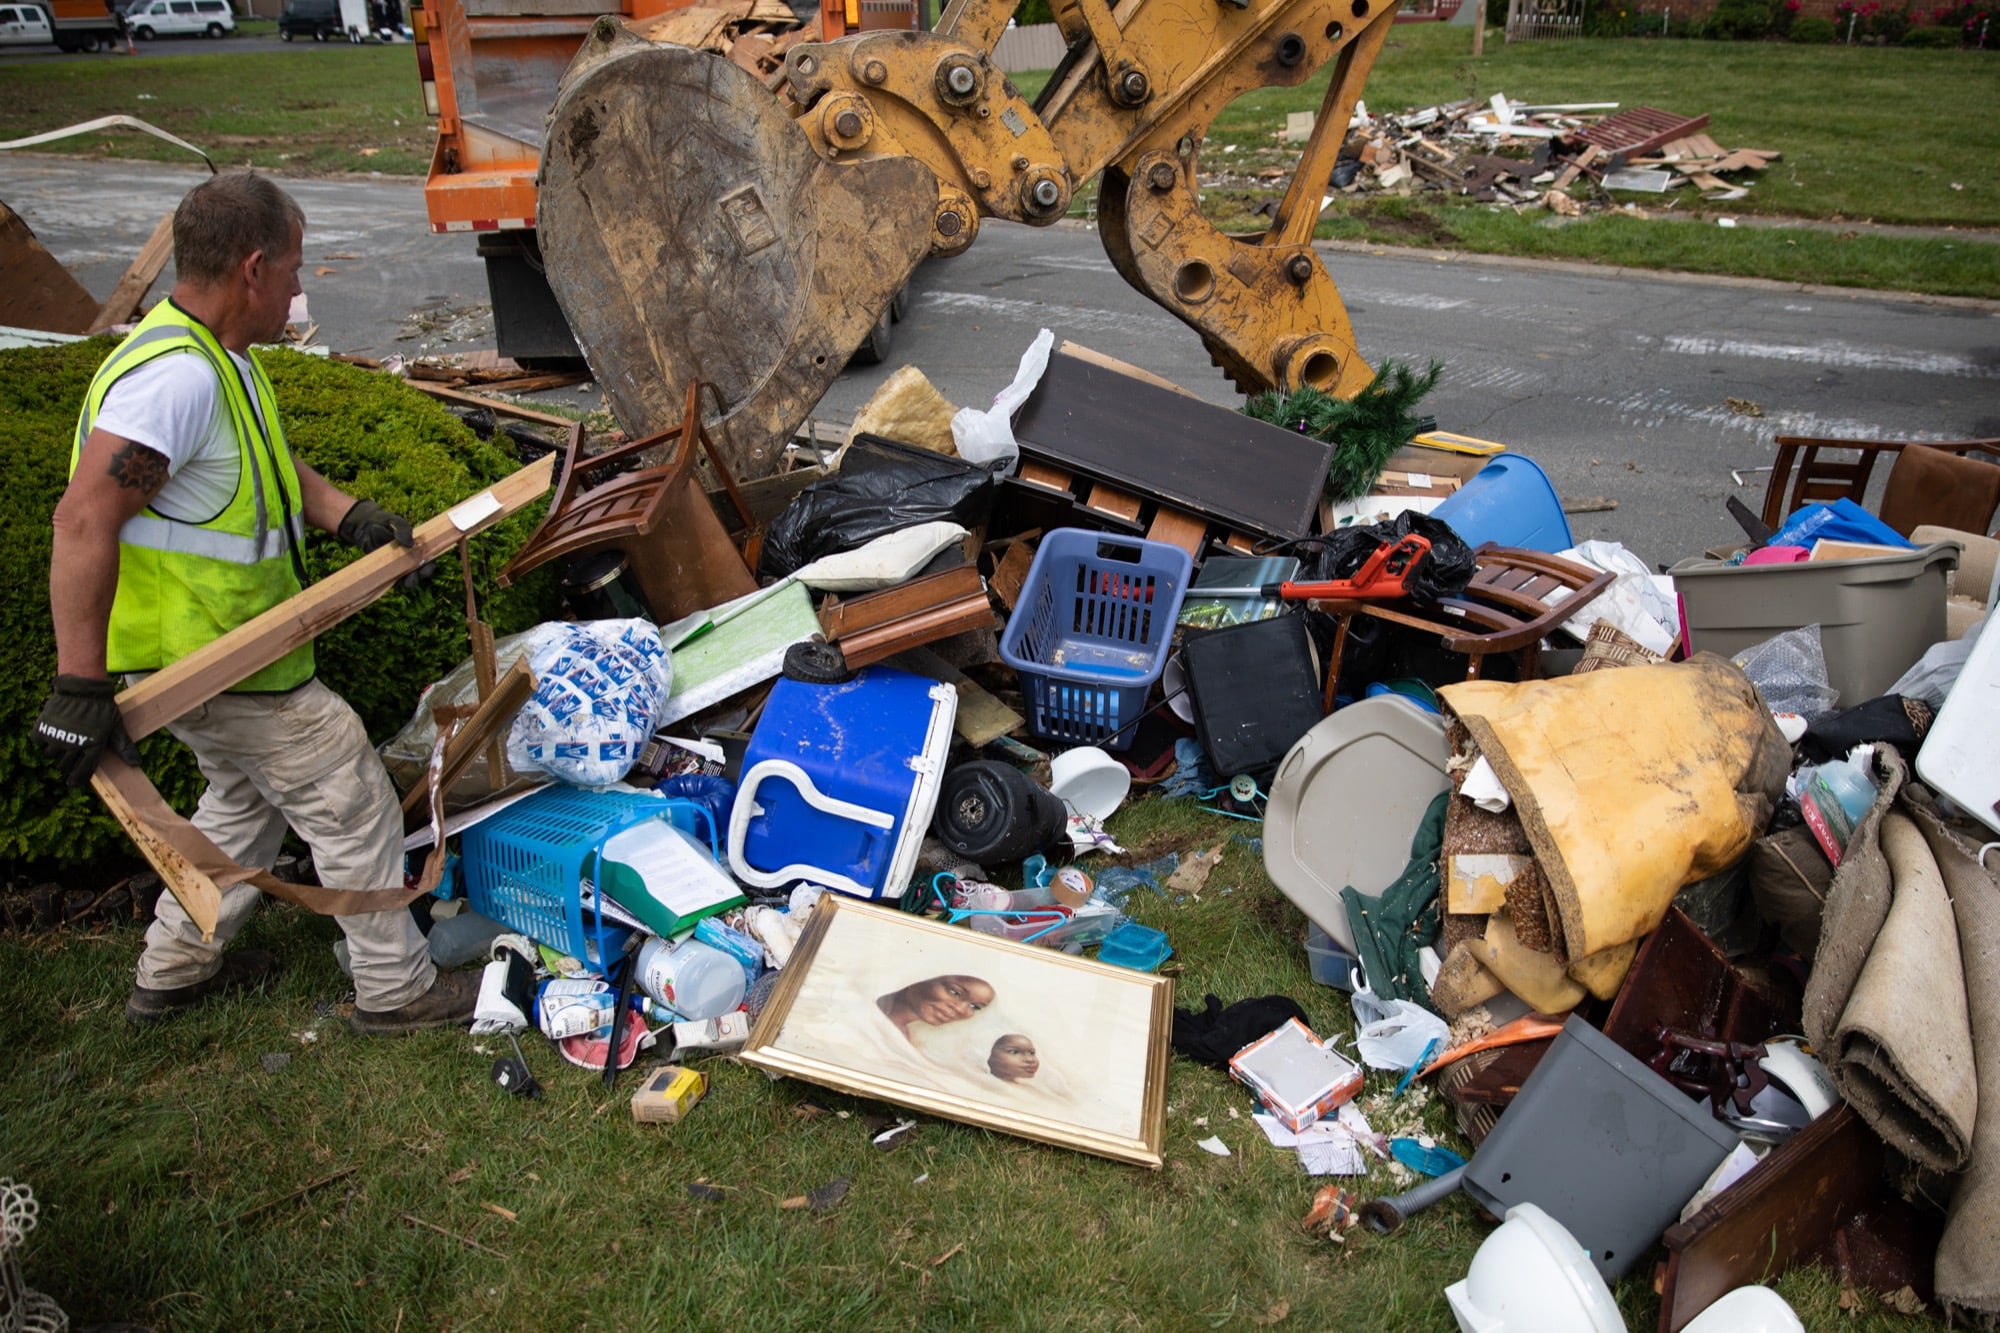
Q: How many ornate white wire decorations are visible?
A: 1